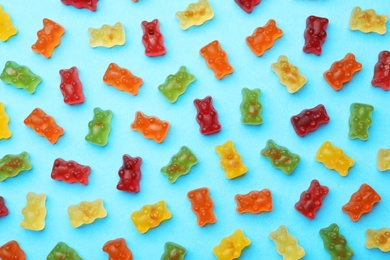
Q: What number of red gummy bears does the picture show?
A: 12